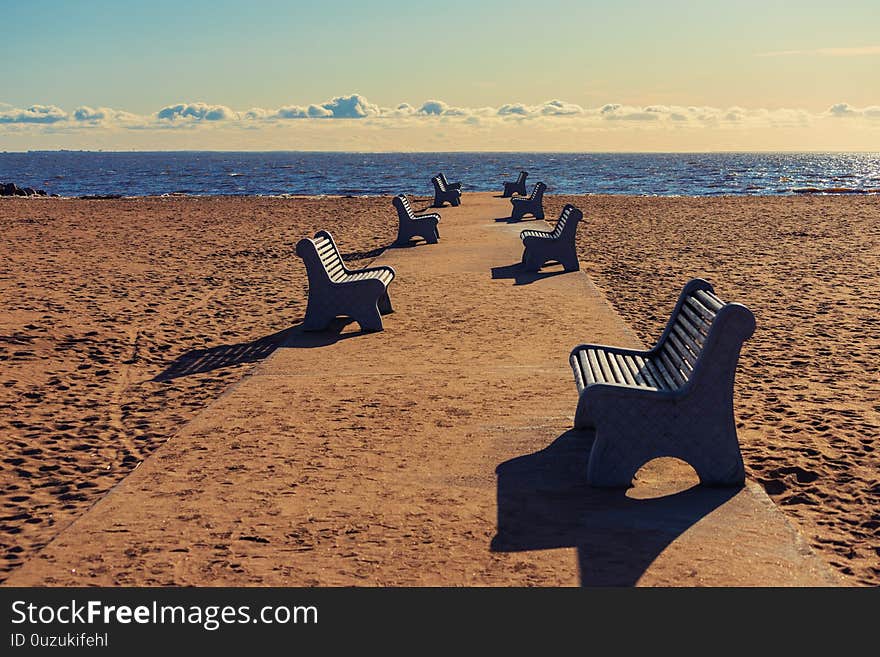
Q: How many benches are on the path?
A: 8